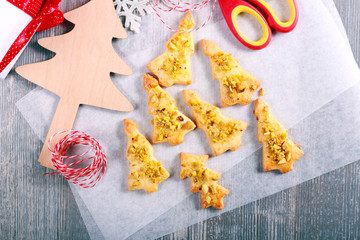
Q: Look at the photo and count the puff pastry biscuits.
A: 7